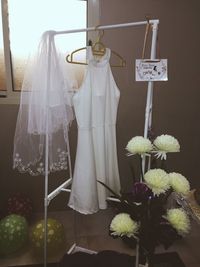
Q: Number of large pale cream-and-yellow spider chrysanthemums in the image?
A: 6